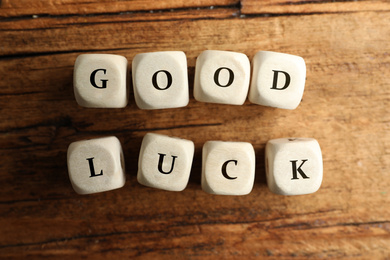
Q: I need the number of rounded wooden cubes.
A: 8